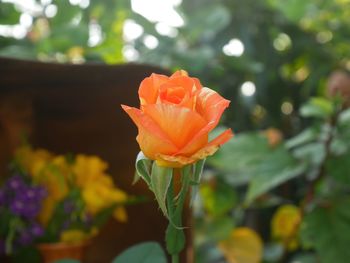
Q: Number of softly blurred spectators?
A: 0